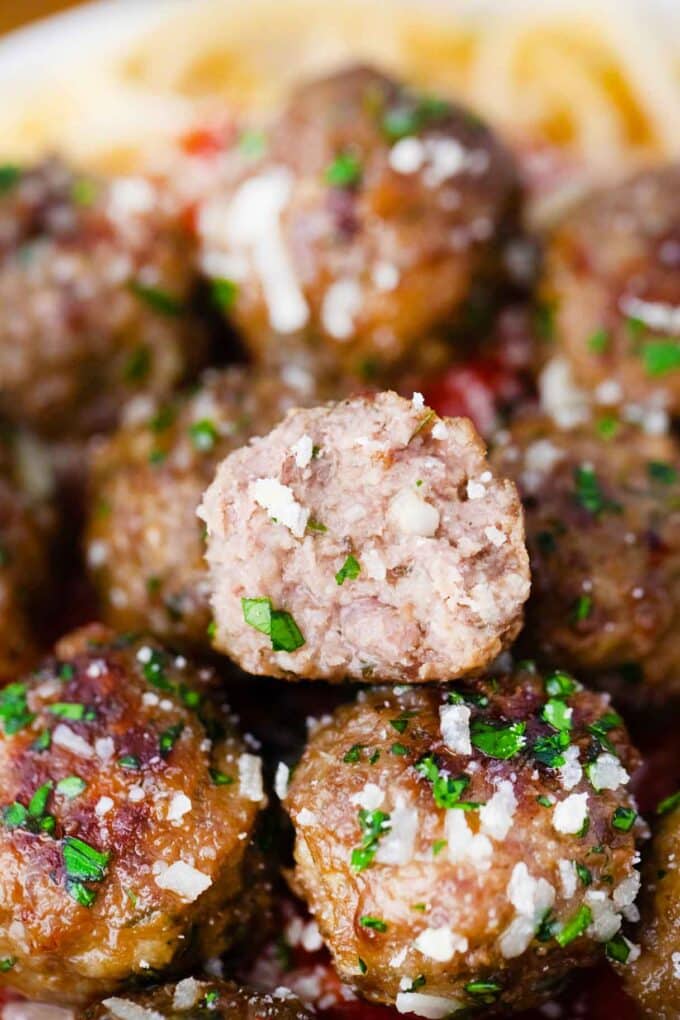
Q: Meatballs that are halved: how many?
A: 1